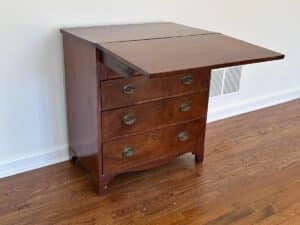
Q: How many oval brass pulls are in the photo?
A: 6